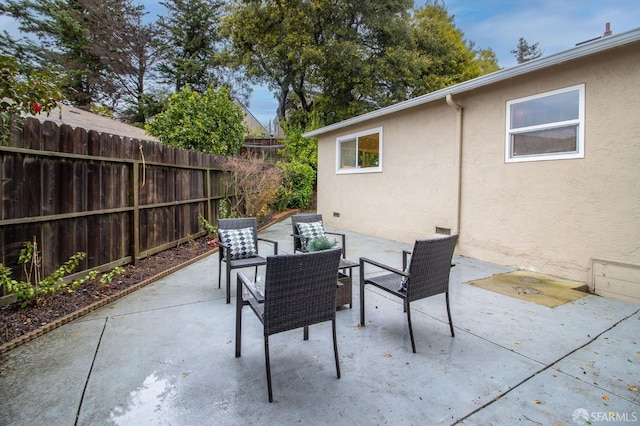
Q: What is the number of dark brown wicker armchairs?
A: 4